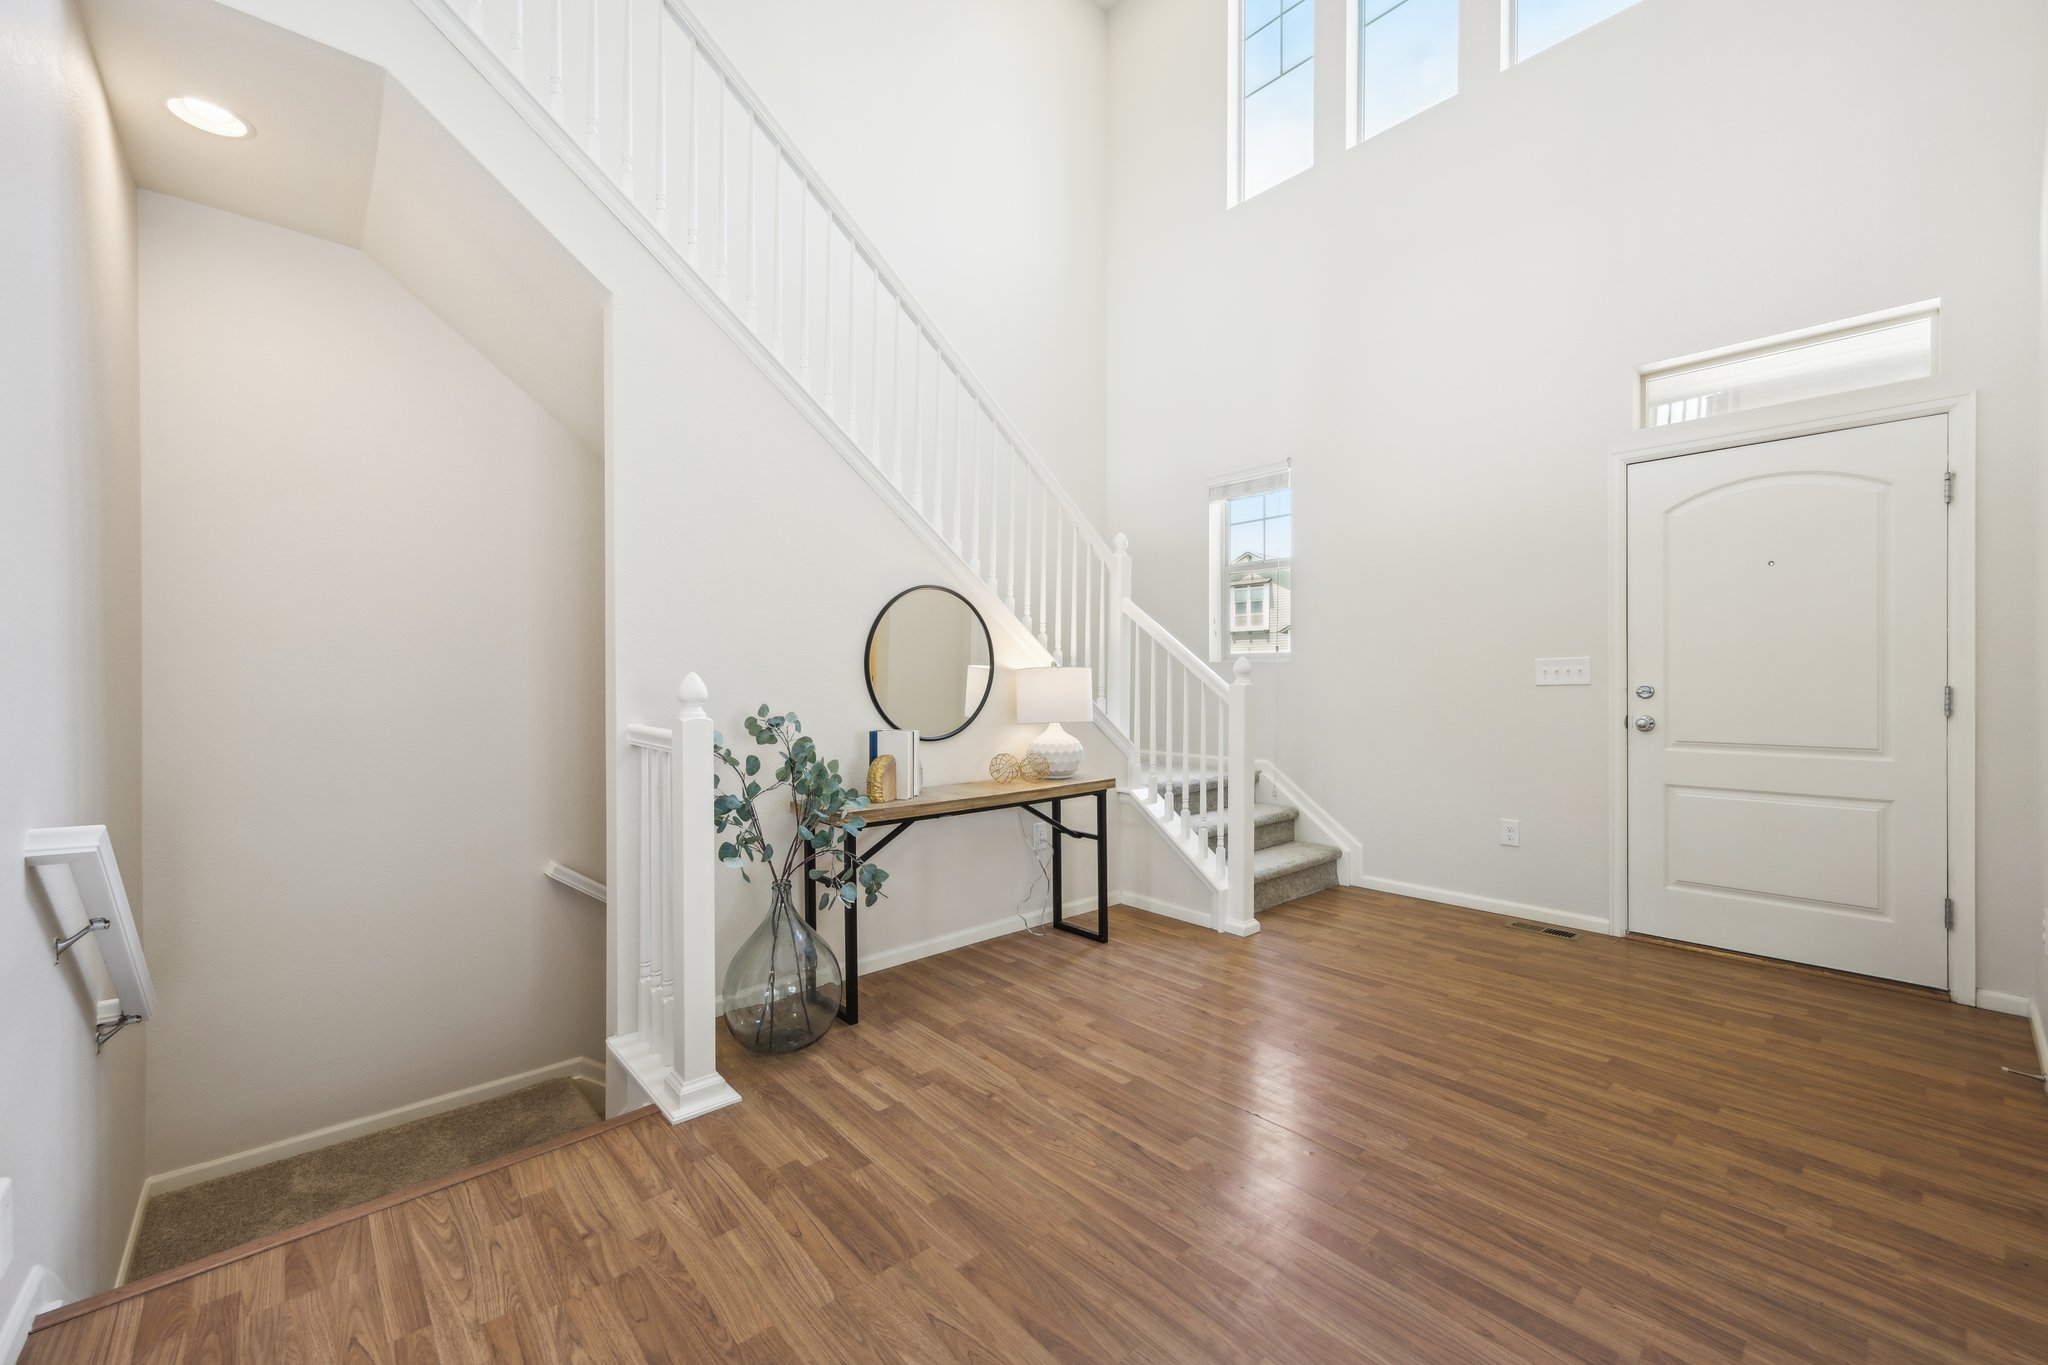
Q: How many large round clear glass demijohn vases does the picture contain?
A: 1